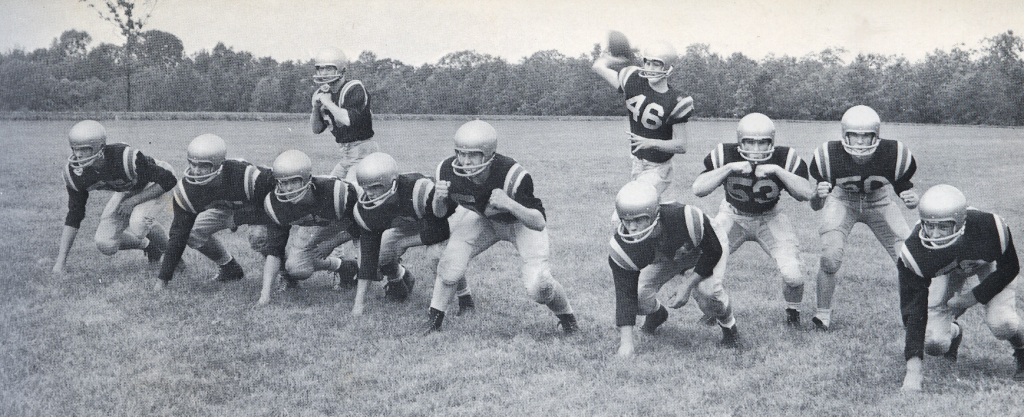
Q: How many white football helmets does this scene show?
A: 11